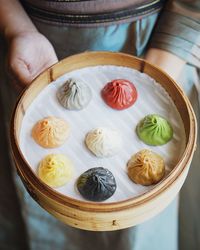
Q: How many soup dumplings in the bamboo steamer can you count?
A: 8